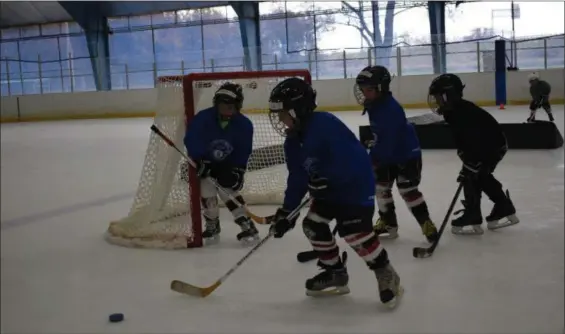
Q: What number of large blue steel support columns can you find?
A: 3